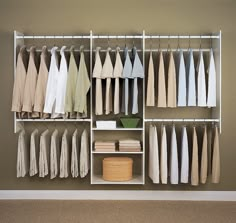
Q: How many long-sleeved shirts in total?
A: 7